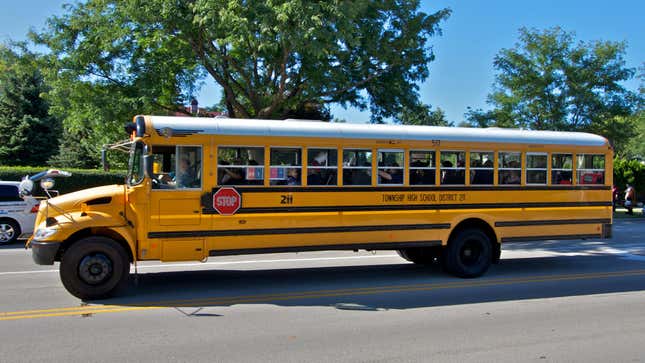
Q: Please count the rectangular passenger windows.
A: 12